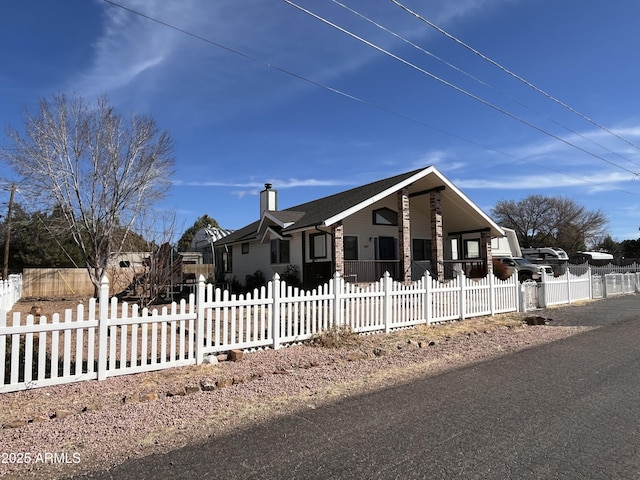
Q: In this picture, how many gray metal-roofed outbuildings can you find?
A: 1